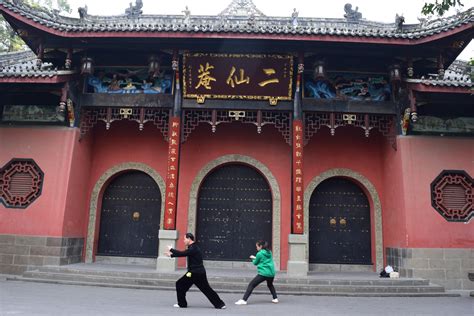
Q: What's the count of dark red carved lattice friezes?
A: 3